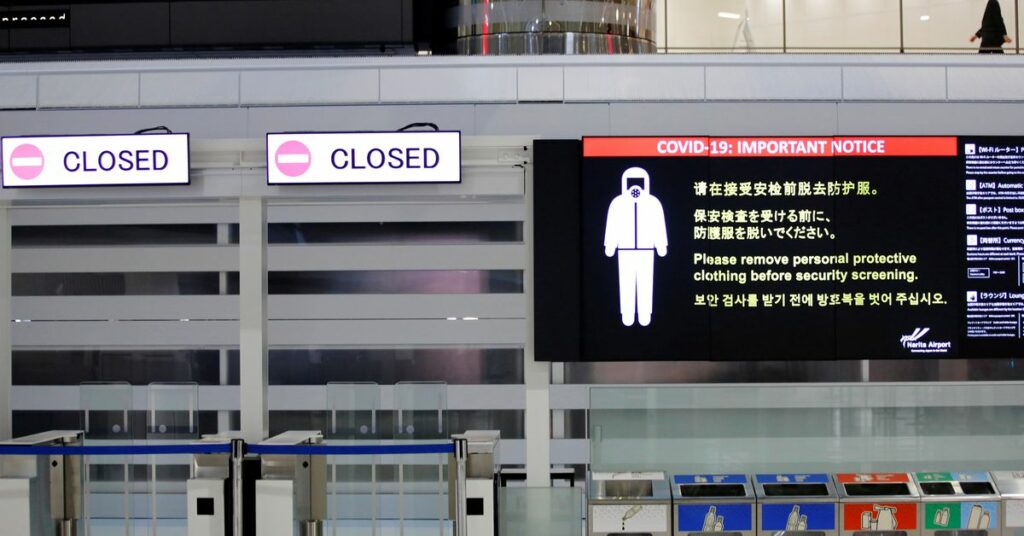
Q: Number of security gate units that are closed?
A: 2